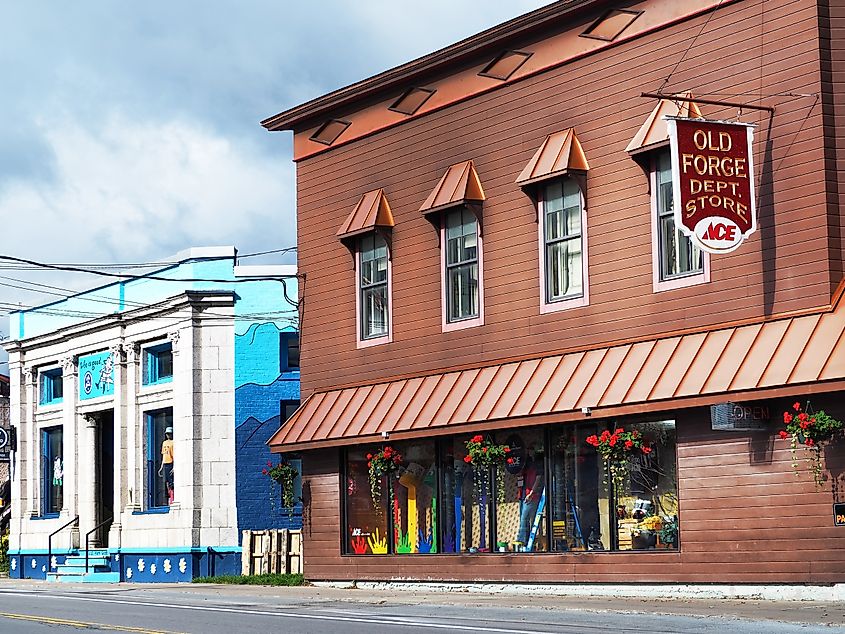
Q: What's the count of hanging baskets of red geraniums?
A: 5